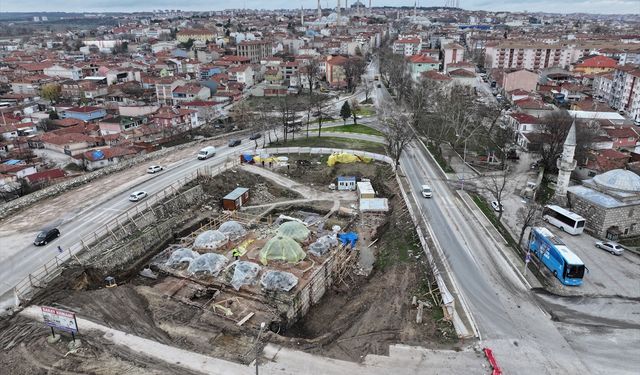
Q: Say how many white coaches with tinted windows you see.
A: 1